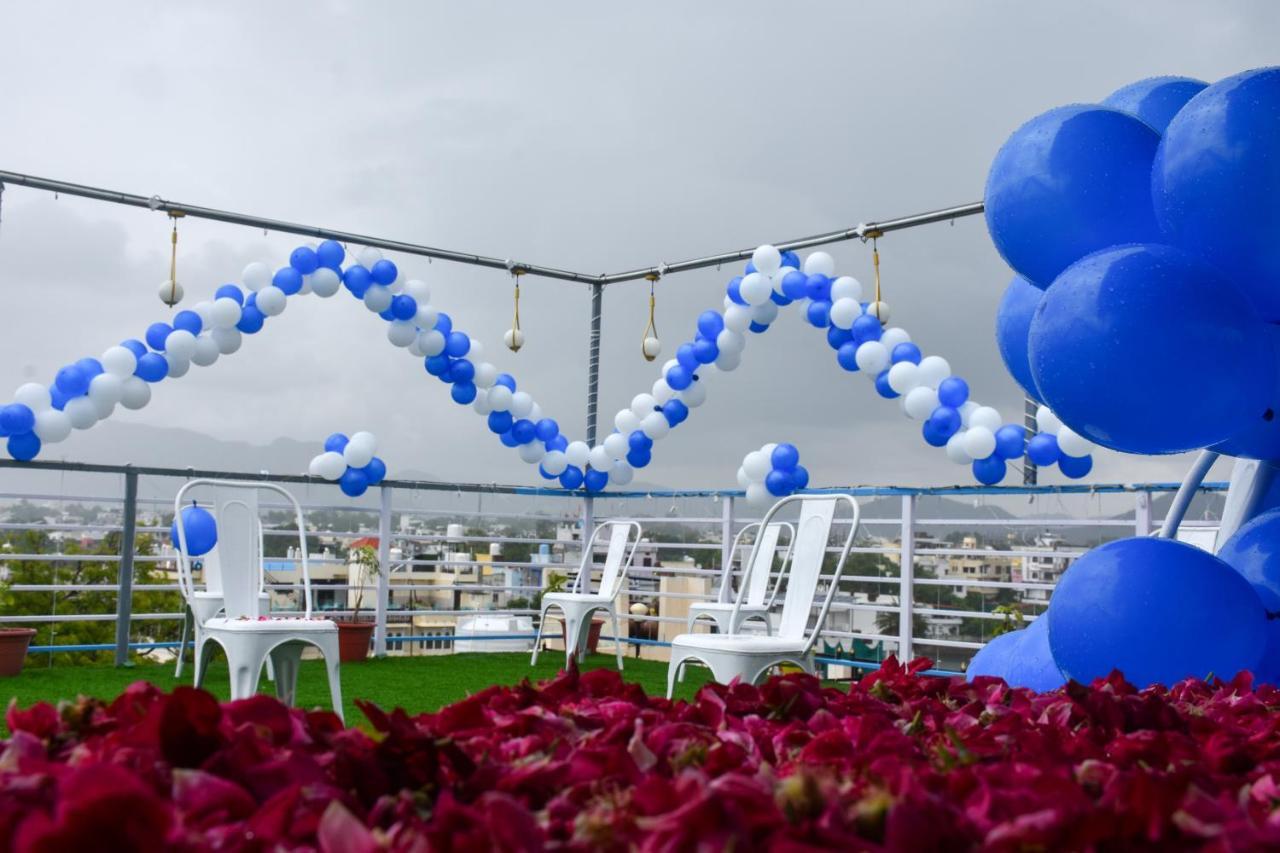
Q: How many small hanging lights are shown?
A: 4